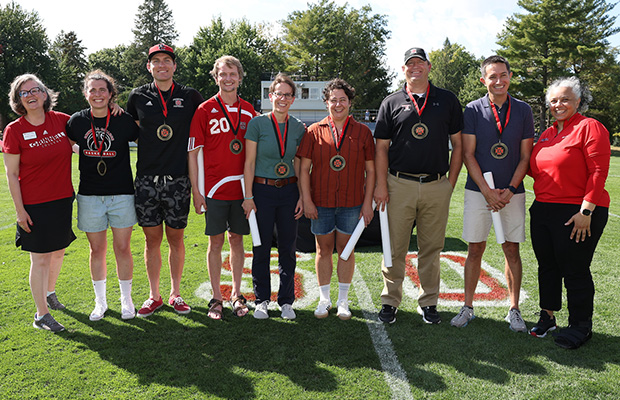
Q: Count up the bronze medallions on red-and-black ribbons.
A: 7